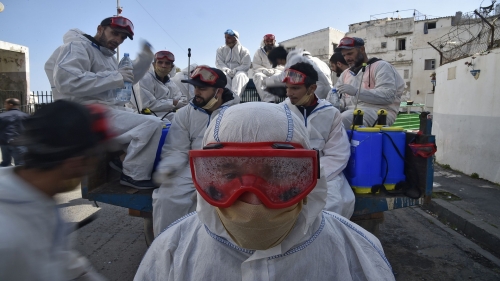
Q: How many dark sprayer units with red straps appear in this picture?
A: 0